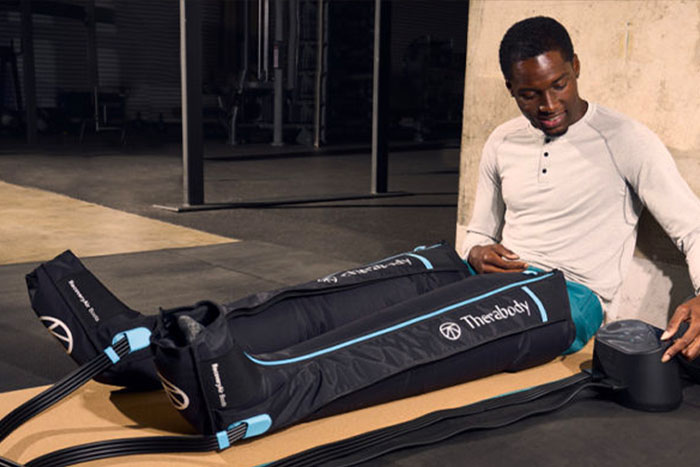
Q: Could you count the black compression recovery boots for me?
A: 2